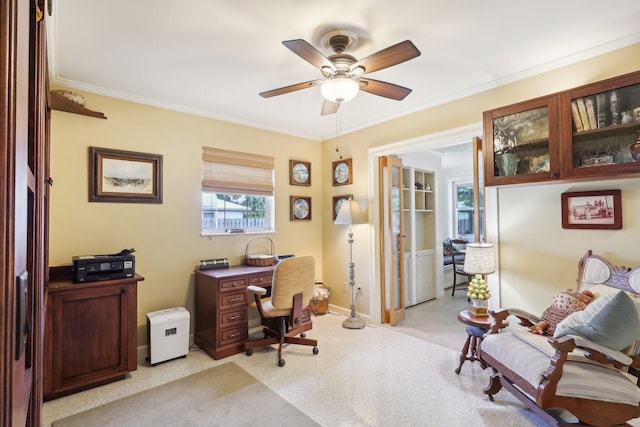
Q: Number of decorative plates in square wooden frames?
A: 4